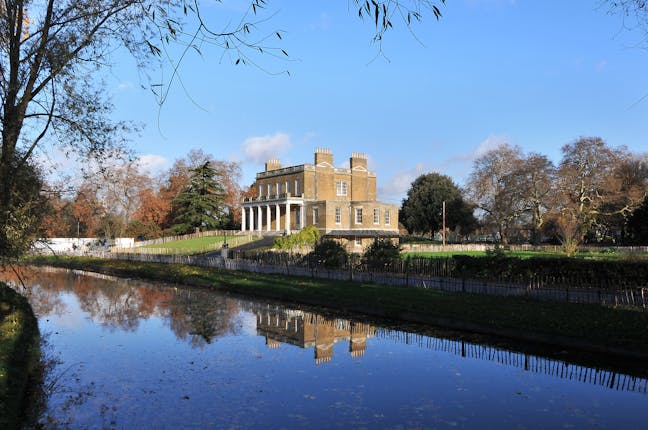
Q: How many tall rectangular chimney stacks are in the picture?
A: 3